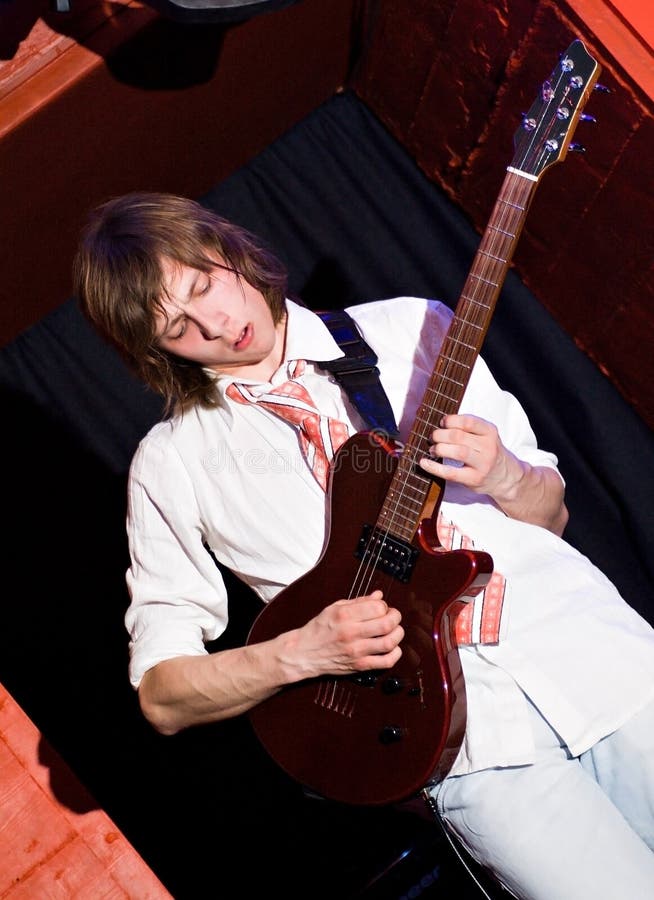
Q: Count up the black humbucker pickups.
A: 1